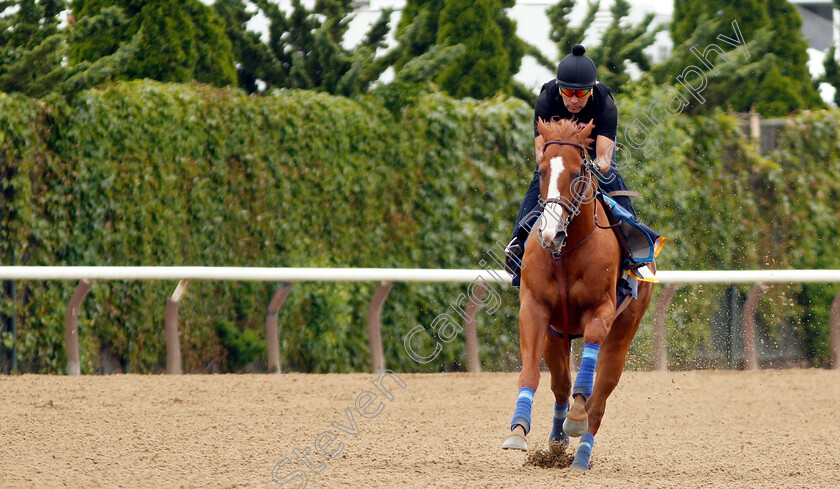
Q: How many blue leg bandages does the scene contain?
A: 4